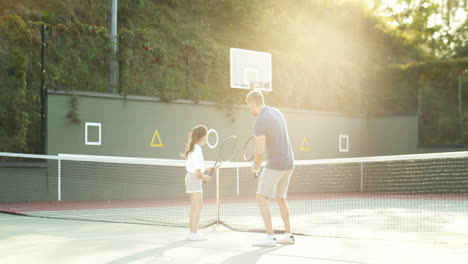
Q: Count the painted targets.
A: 5